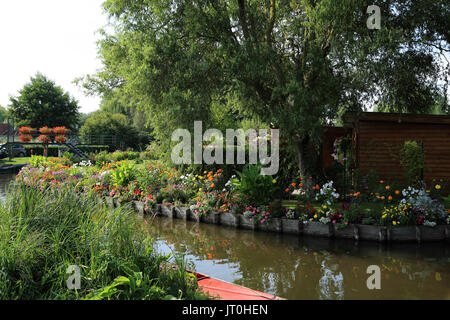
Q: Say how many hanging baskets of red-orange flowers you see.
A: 6